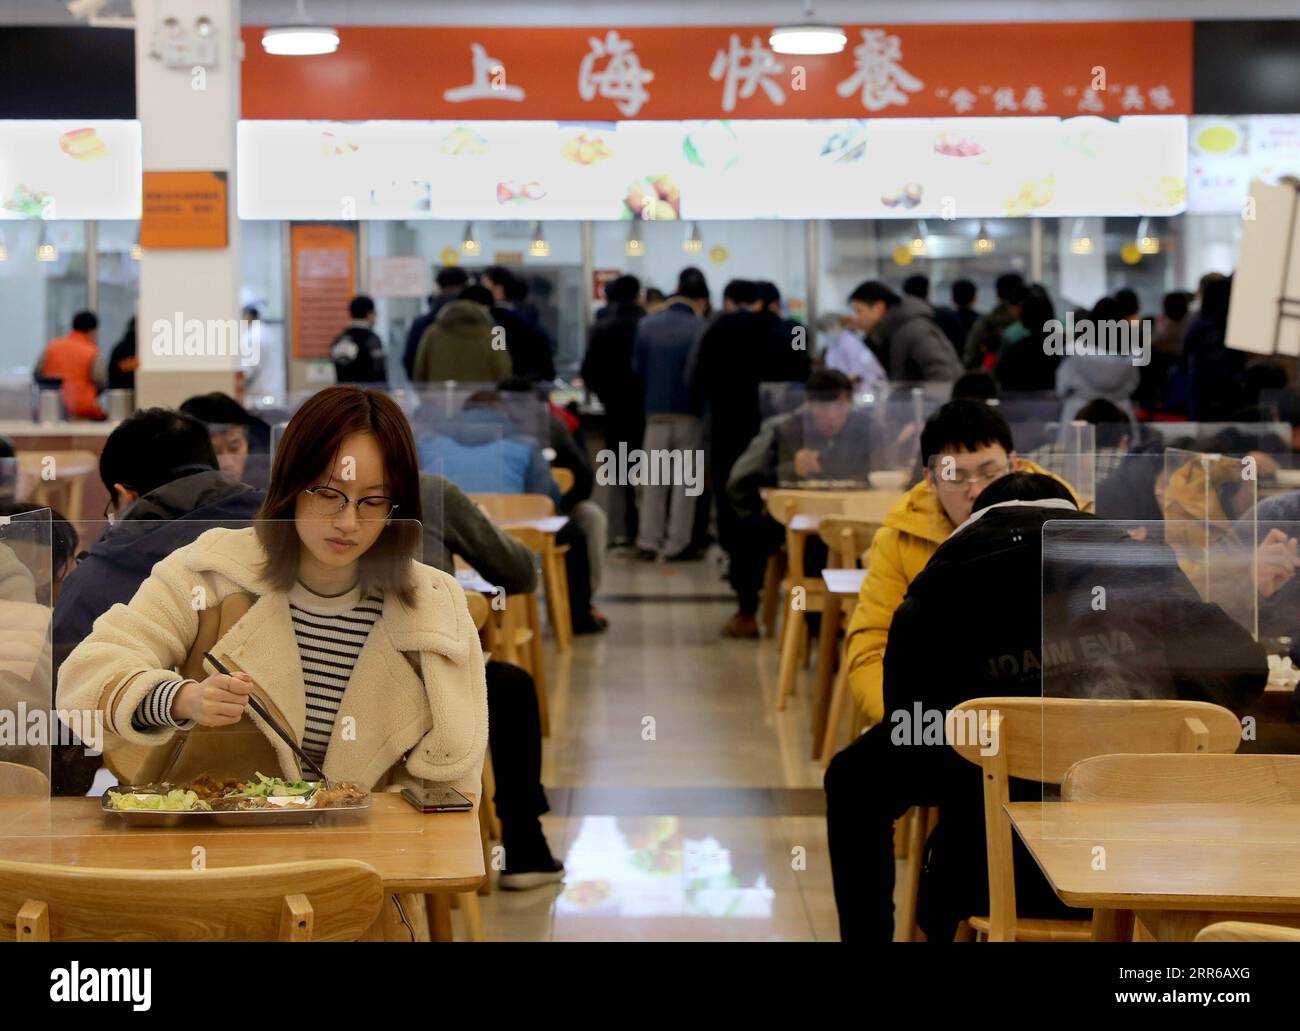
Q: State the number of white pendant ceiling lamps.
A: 2